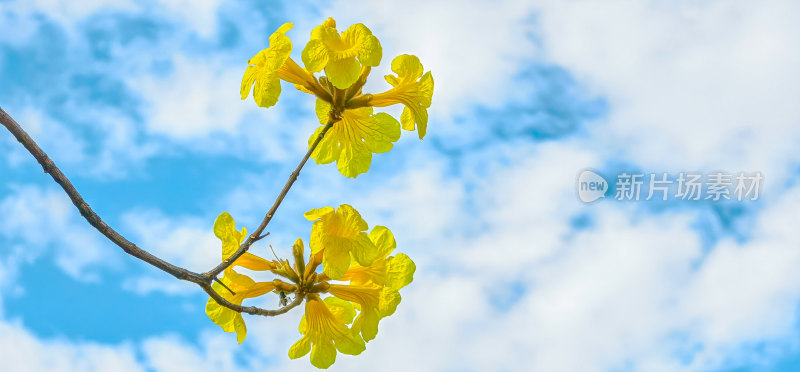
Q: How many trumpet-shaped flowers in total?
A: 10